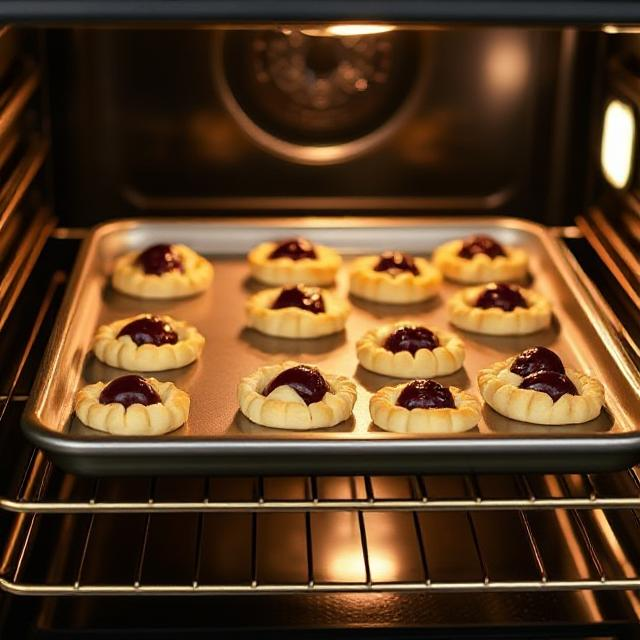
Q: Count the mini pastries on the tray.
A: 12